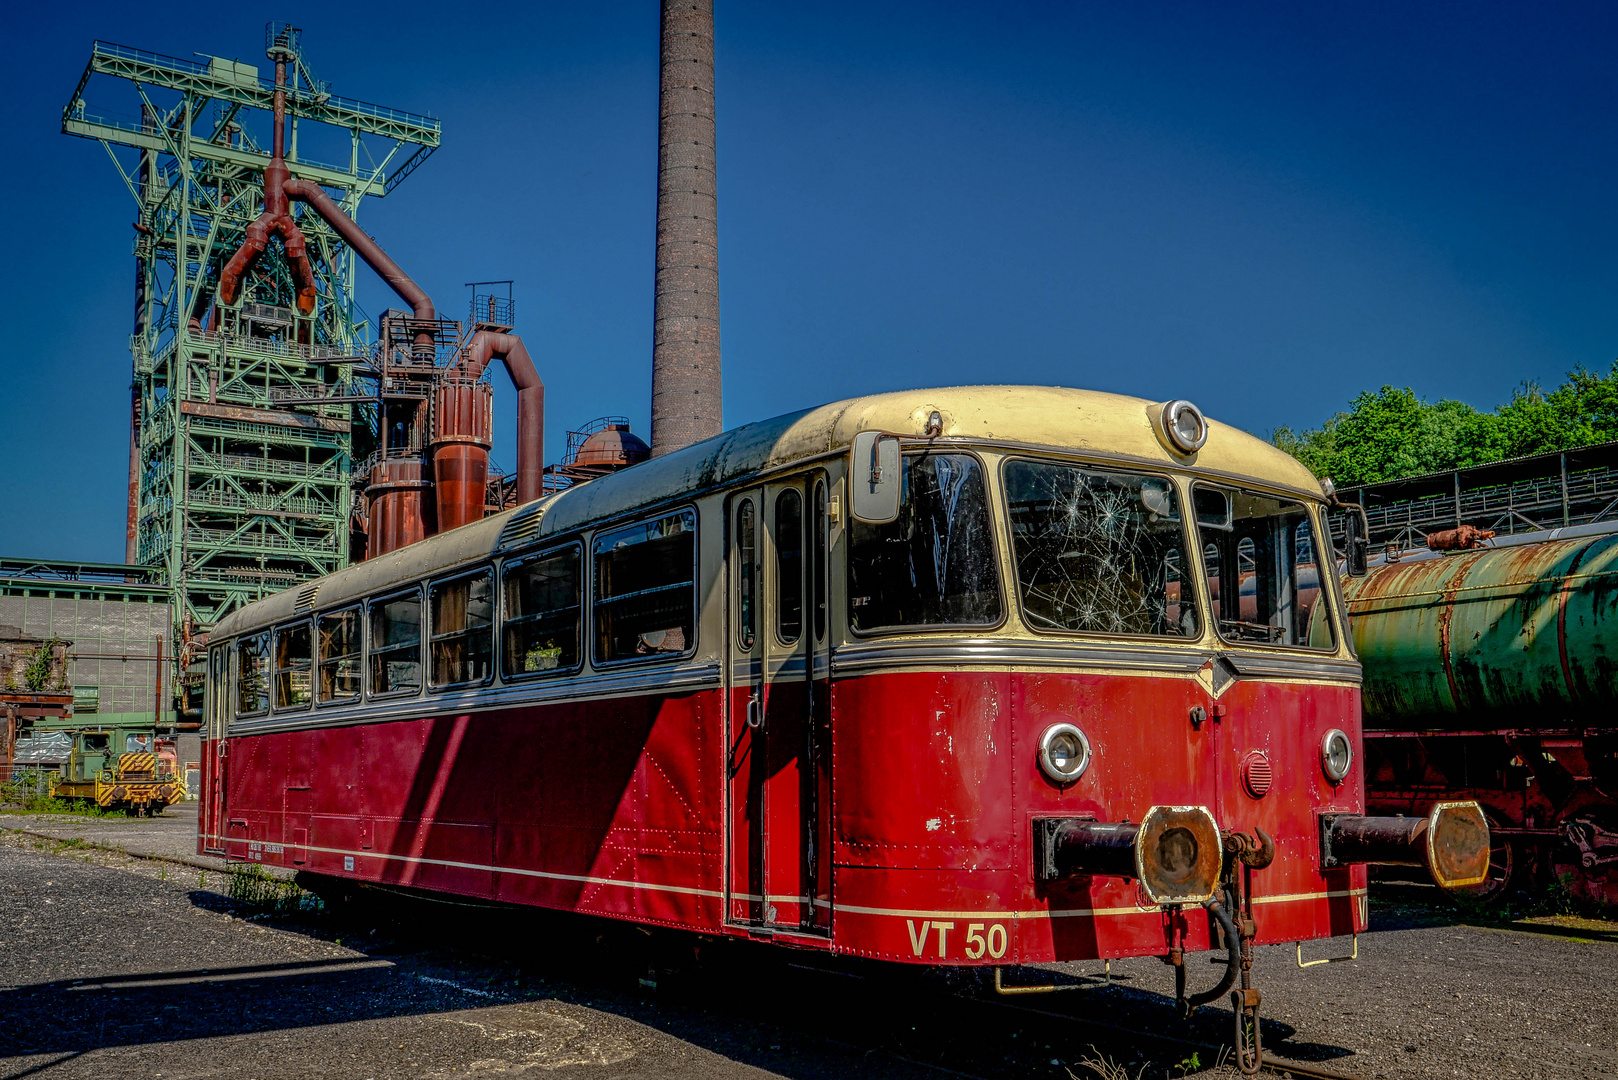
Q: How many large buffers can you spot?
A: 2